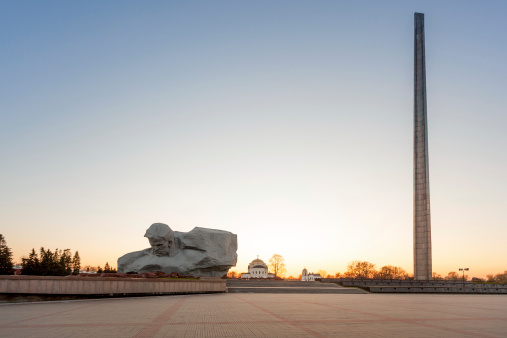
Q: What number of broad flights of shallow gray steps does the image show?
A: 2